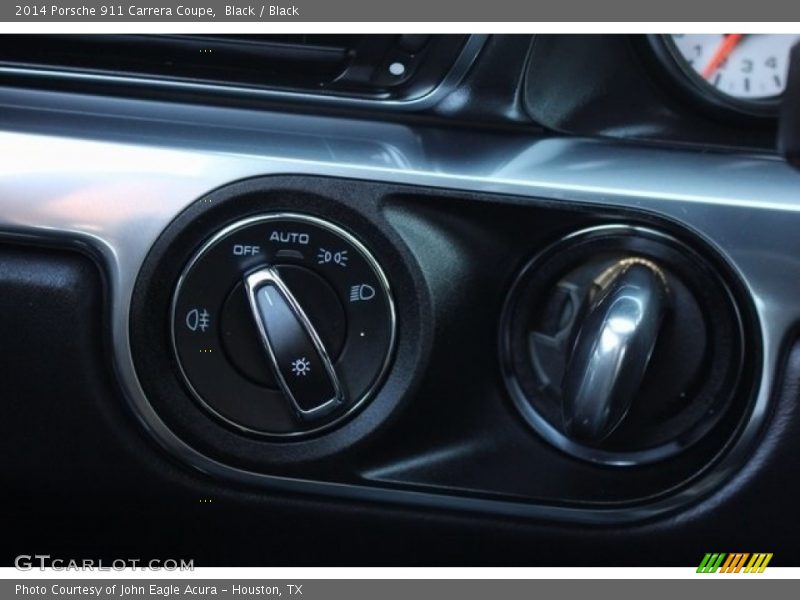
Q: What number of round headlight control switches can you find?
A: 1